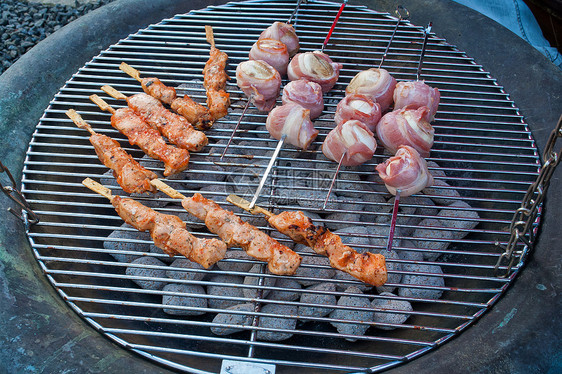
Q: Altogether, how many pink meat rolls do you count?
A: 12